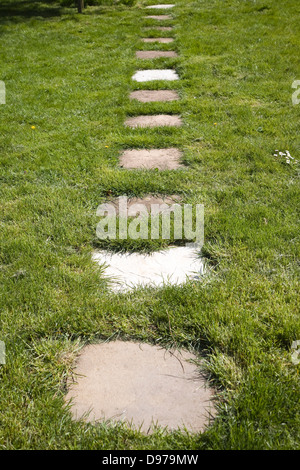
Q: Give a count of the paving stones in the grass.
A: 12